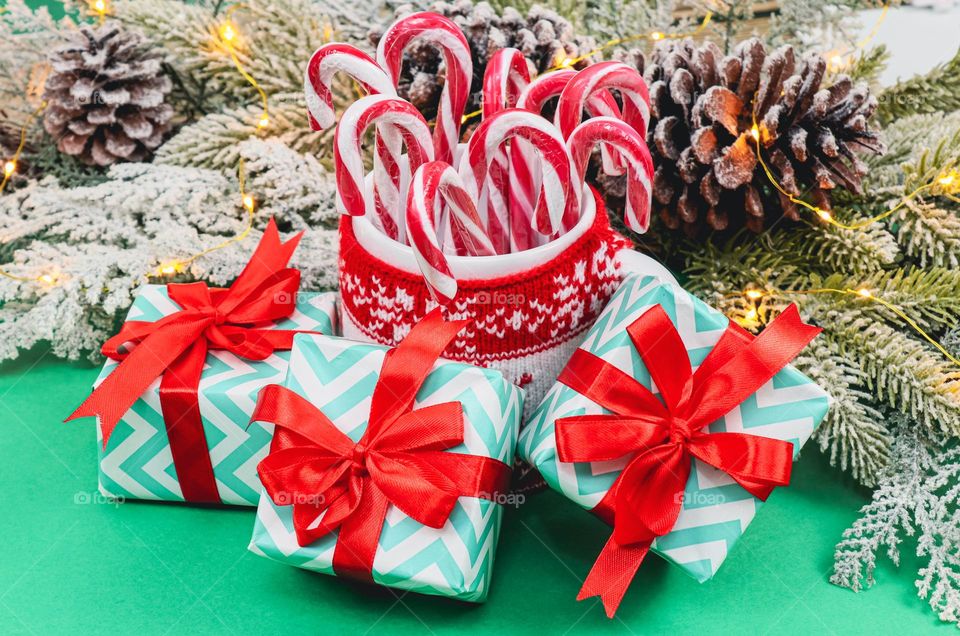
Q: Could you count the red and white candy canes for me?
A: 9